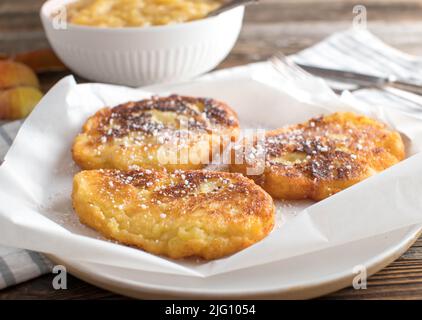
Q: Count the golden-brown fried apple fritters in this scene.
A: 3